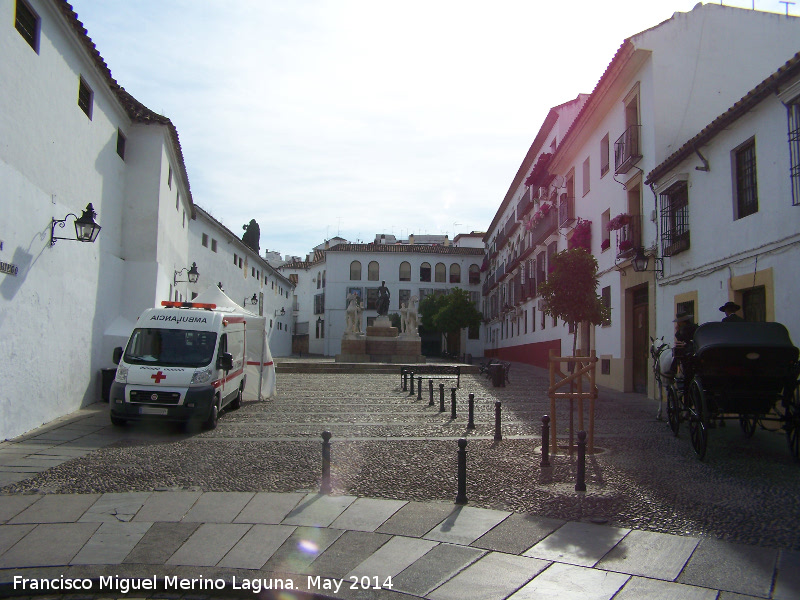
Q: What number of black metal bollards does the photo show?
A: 12